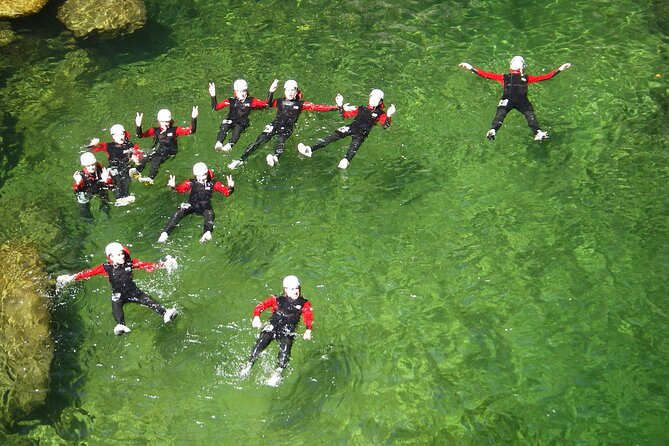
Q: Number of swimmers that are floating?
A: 10